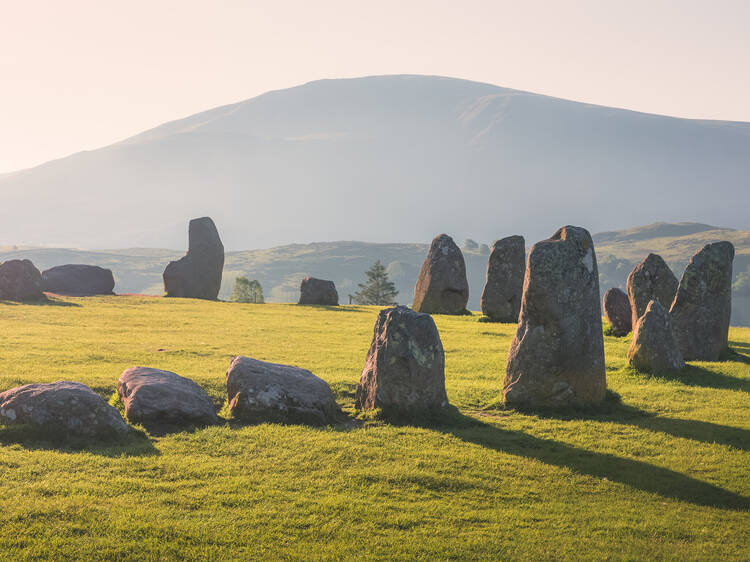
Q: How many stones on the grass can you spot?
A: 15